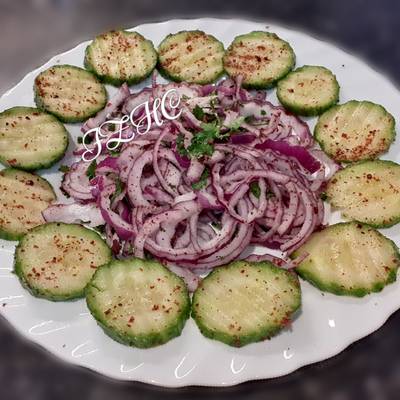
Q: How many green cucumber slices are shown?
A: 13